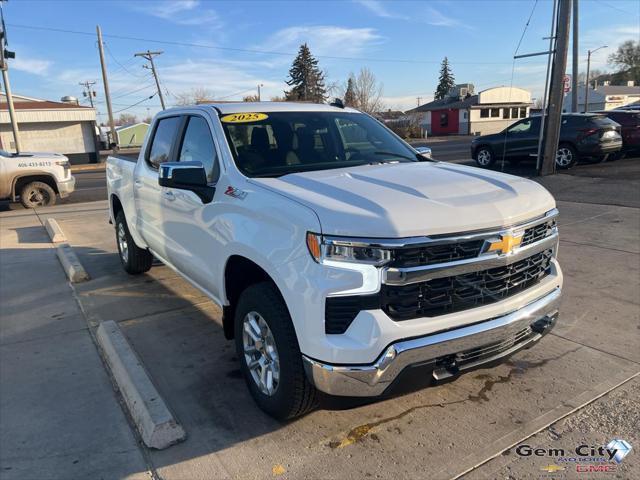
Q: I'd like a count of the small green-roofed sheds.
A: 1